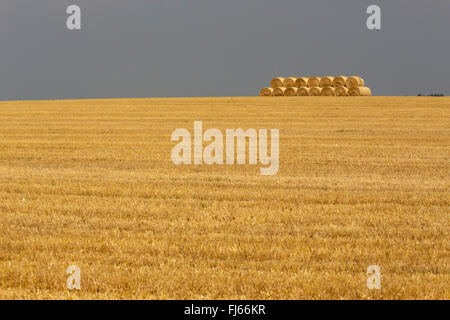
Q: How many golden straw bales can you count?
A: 15